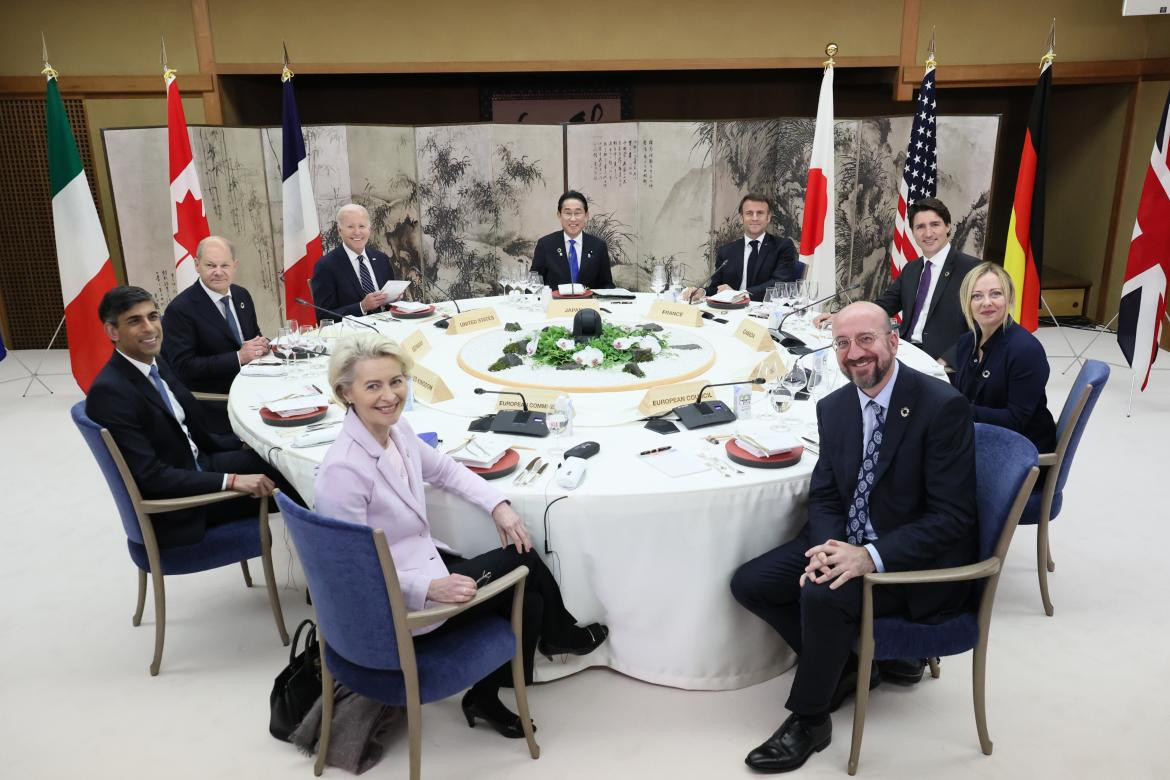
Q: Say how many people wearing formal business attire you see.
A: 9